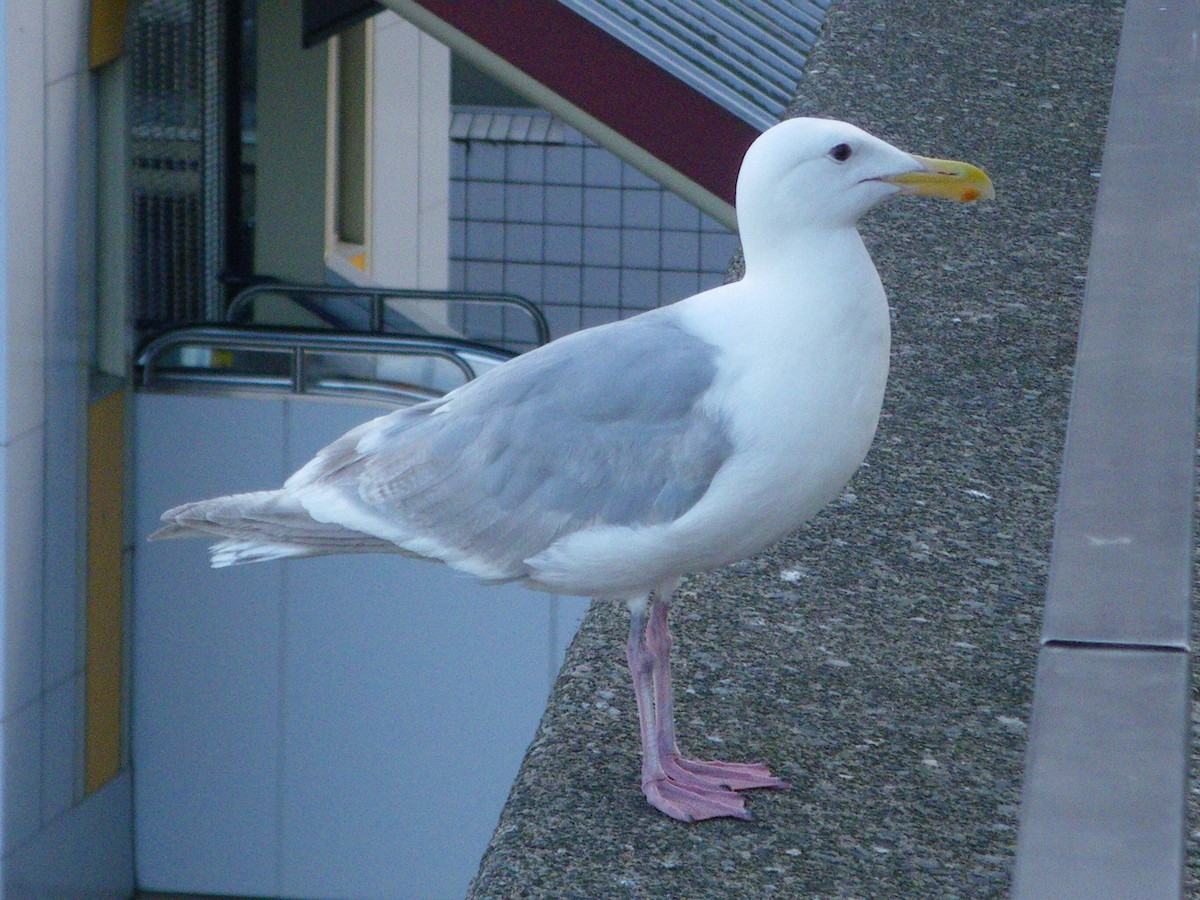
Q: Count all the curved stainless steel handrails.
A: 2